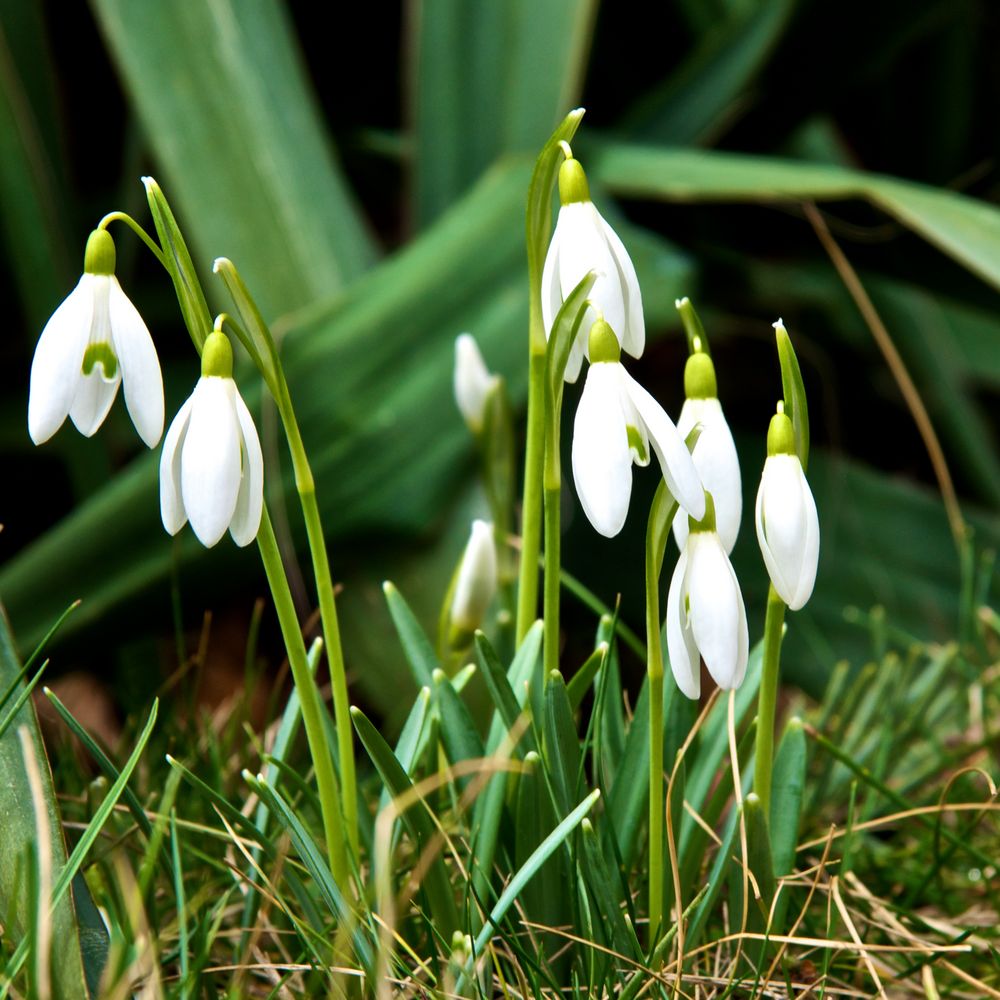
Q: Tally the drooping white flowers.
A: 7